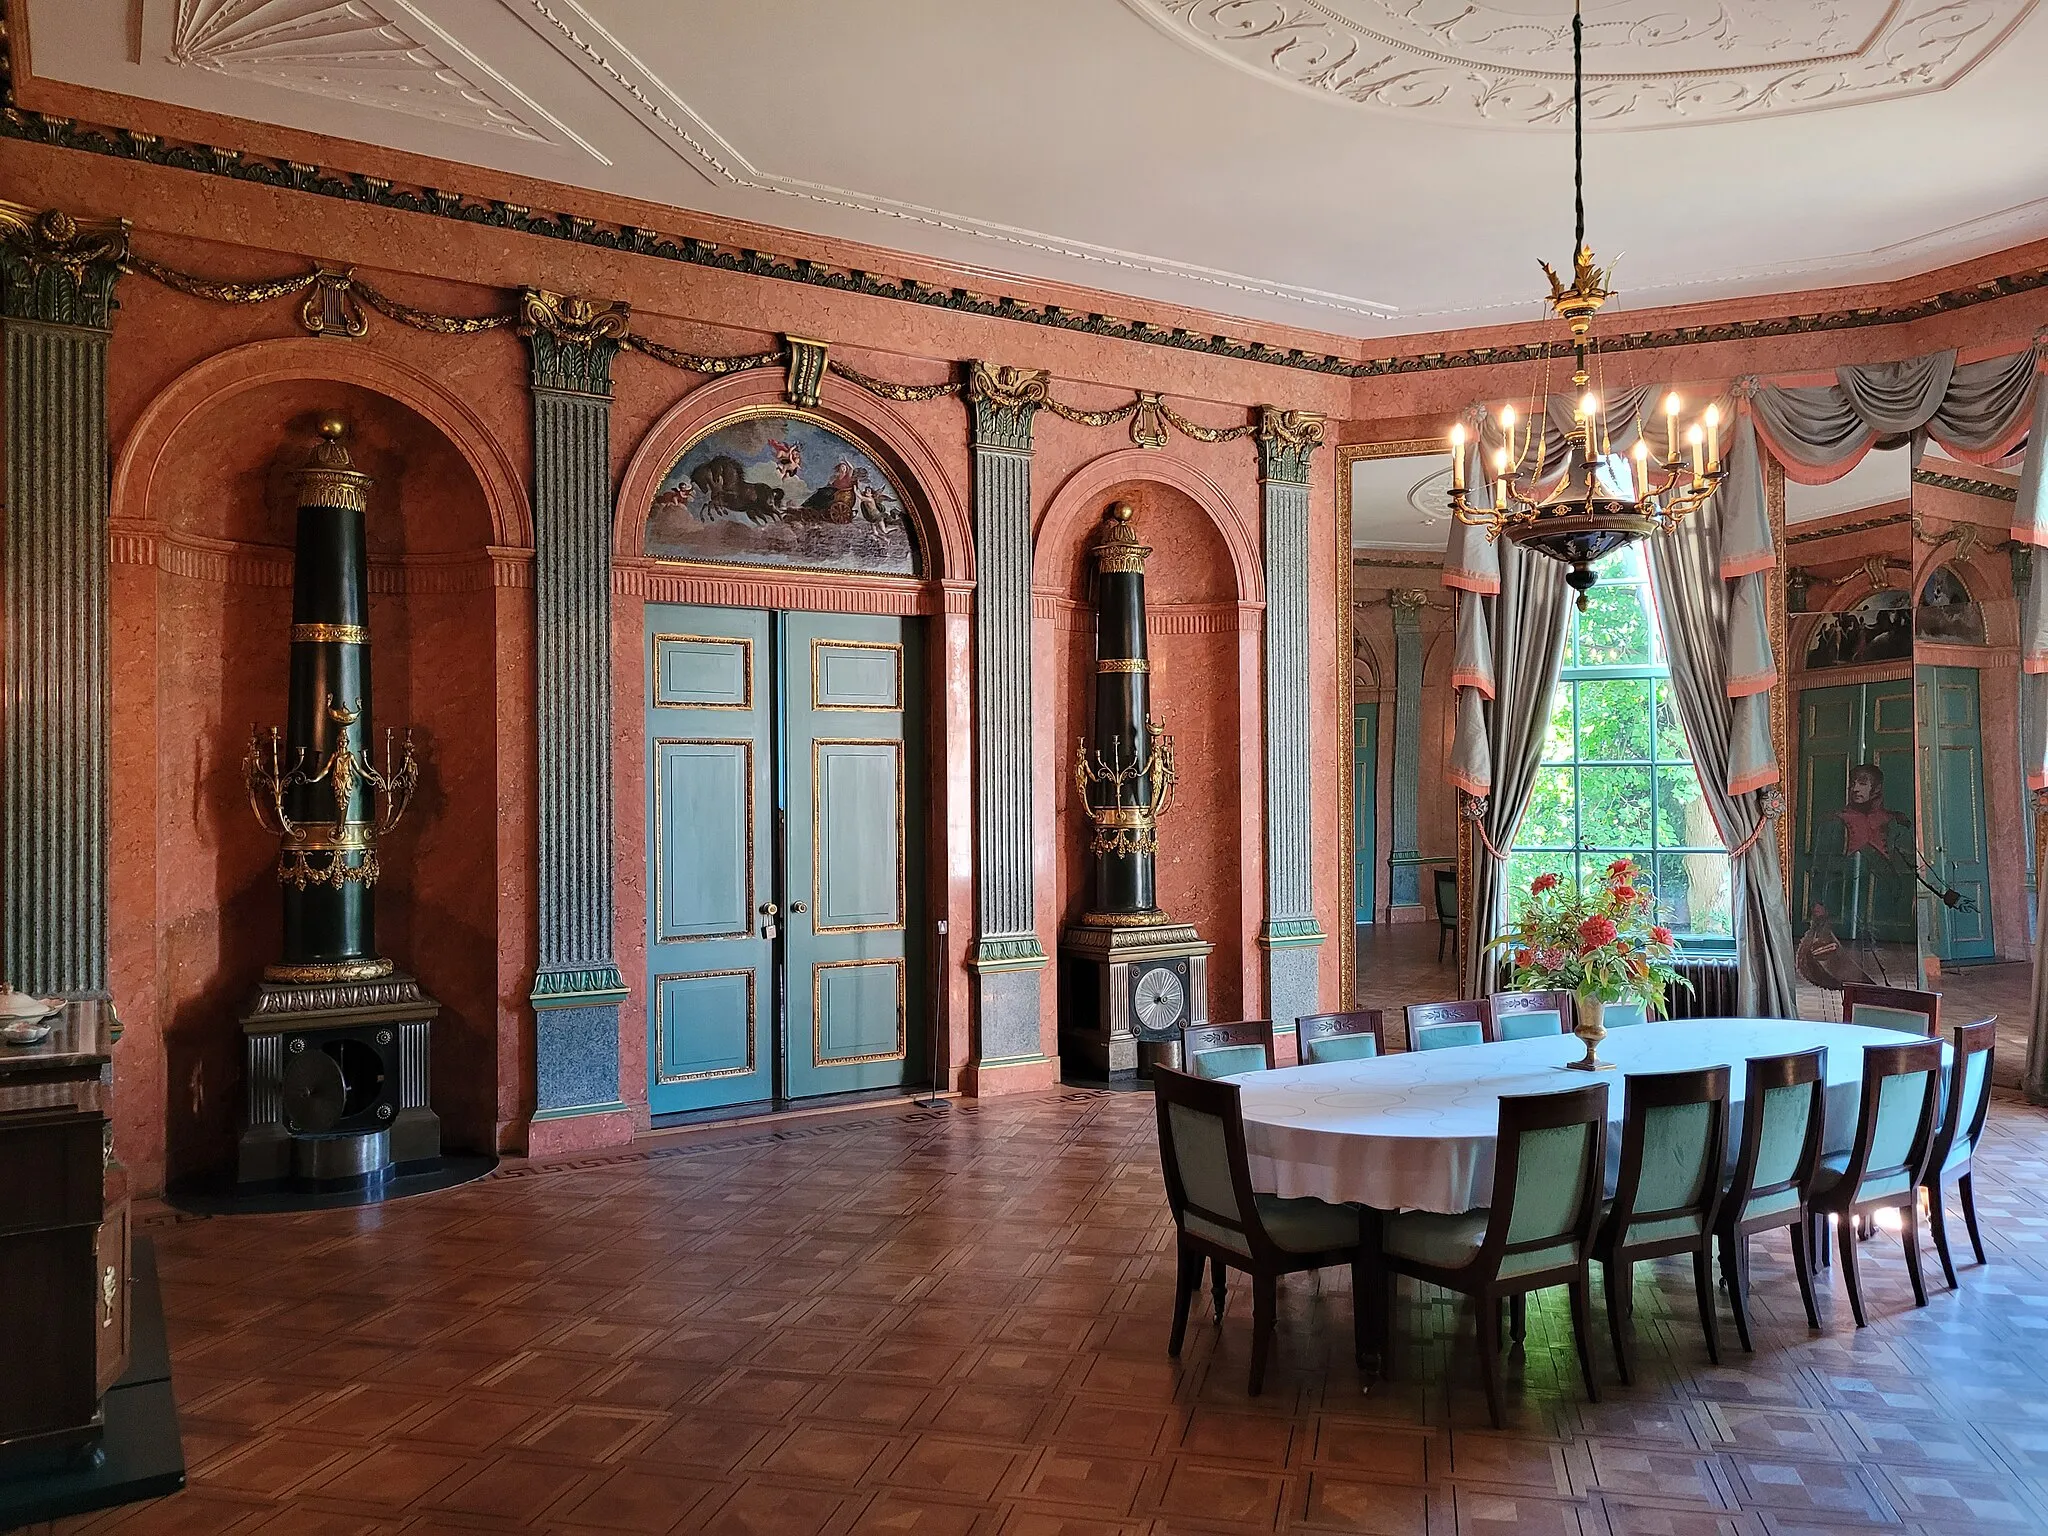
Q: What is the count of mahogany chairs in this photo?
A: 12